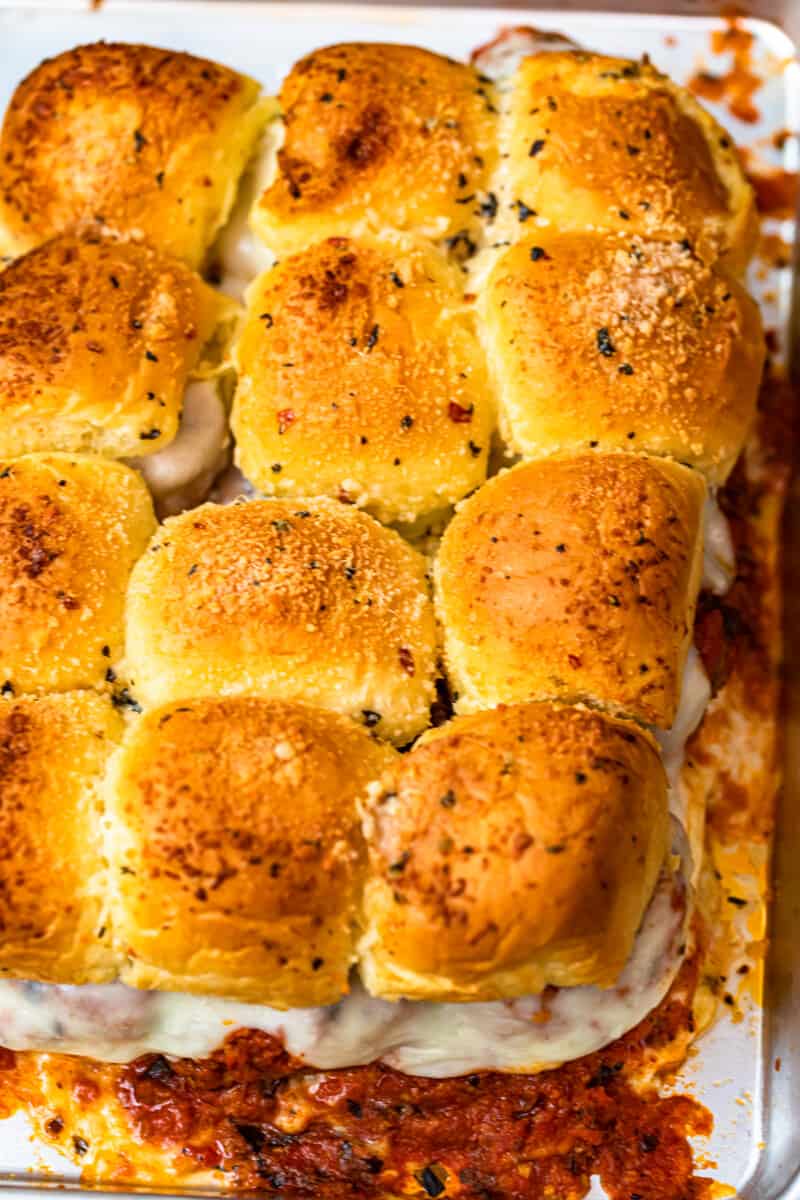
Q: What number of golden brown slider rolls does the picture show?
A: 12